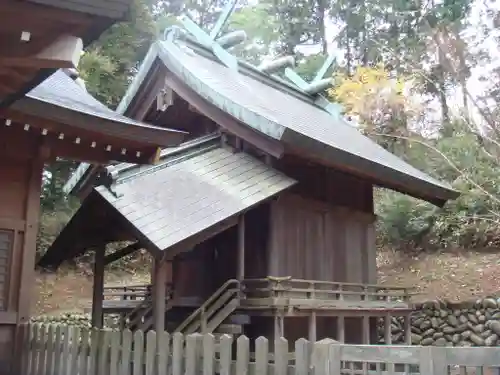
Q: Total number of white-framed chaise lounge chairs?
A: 0